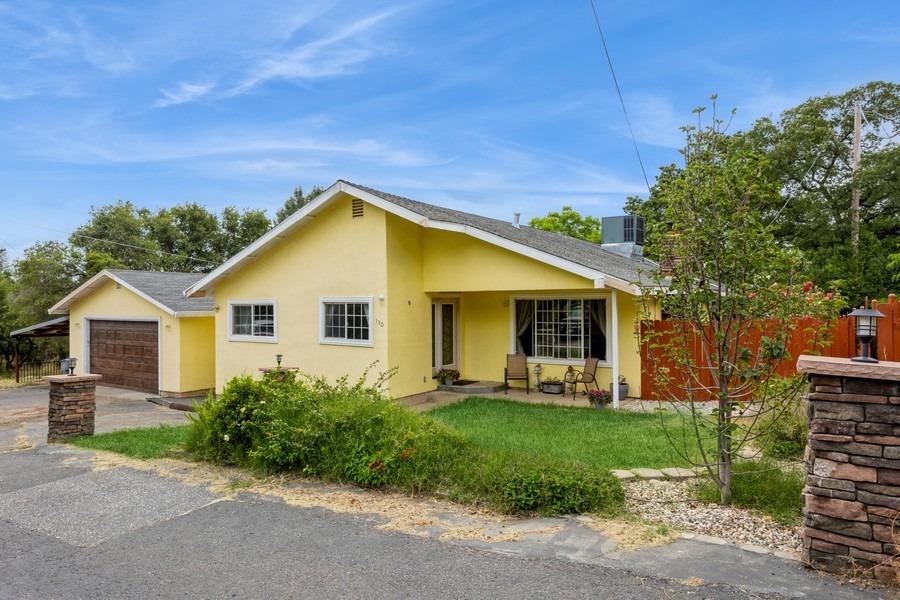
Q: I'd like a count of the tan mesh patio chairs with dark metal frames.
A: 2